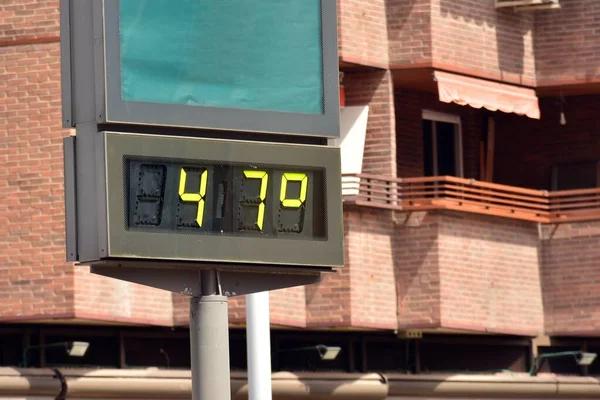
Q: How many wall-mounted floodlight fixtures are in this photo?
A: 3